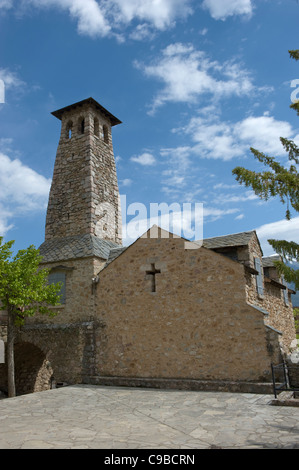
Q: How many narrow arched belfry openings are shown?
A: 4